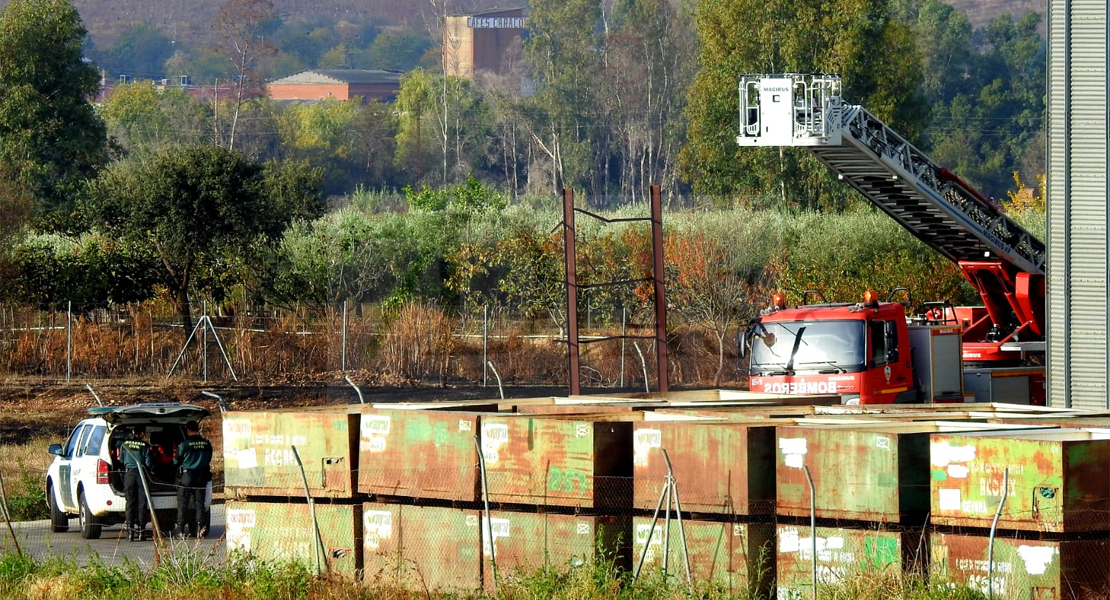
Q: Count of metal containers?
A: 12